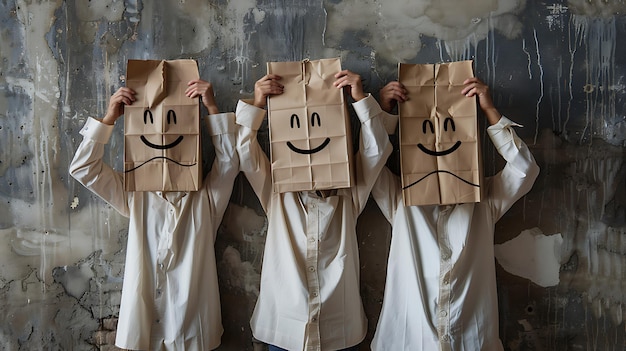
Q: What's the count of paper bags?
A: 3